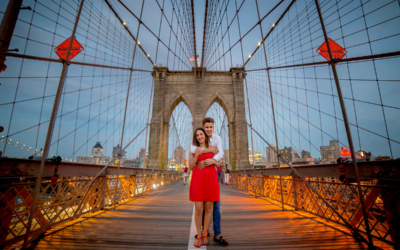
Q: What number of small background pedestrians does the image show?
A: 3